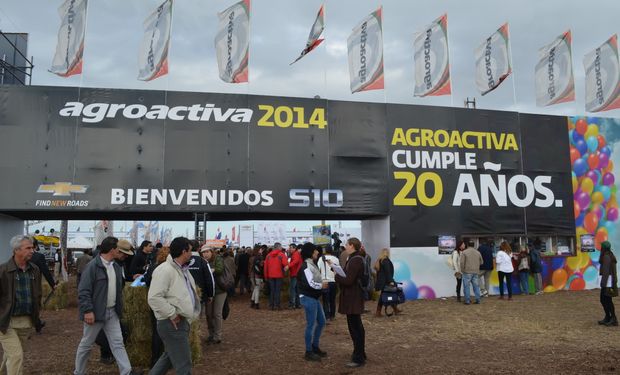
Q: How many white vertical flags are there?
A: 9